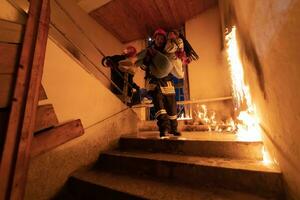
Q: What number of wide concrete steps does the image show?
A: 3